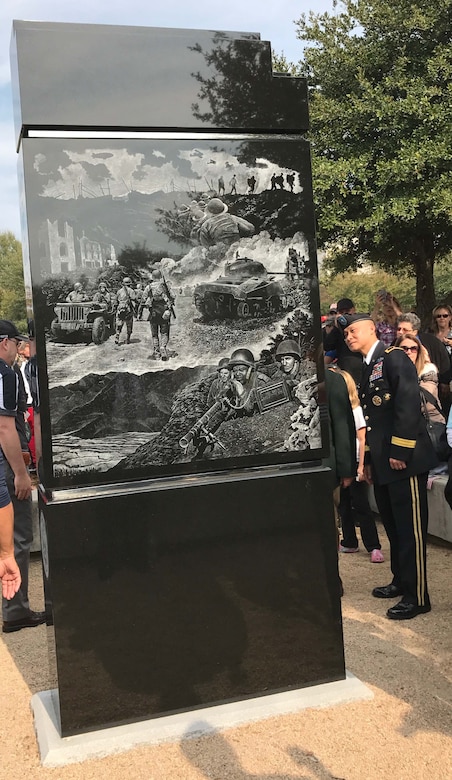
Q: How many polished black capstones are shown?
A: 1